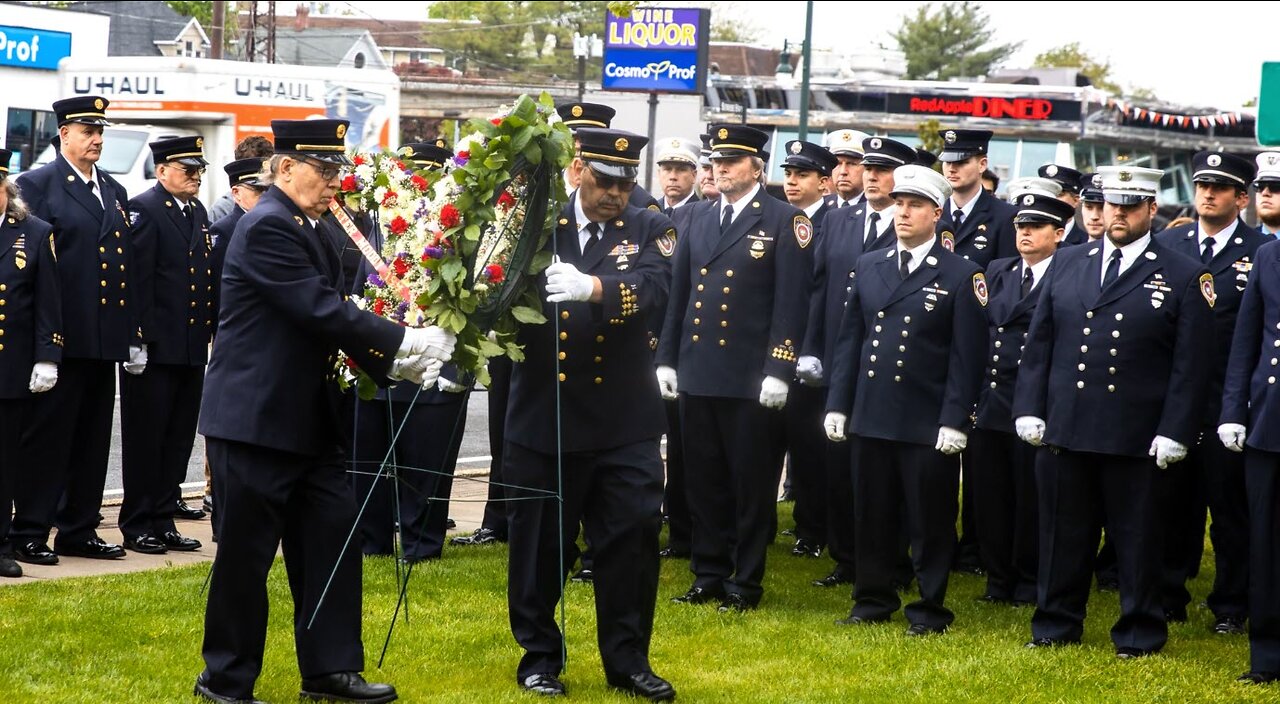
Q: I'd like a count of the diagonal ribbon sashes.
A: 1